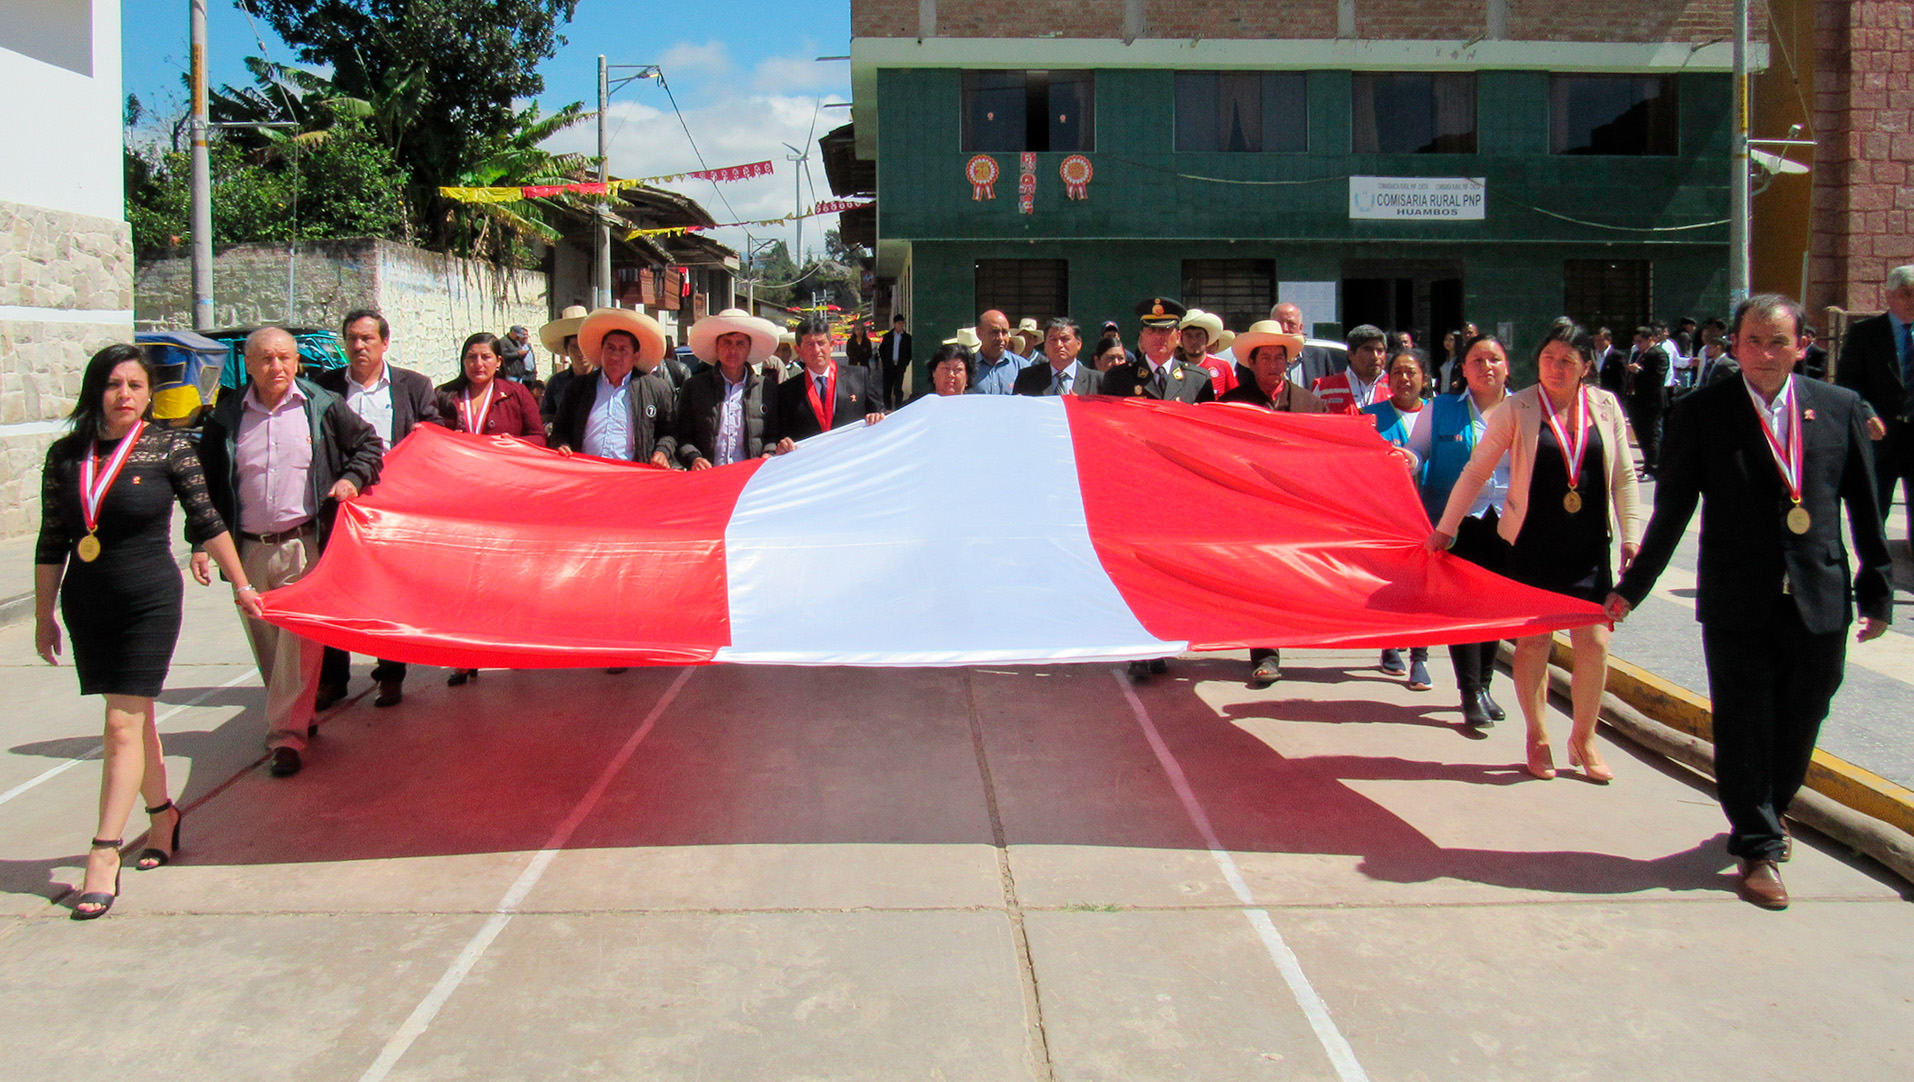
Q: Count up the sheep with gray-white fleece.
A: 0